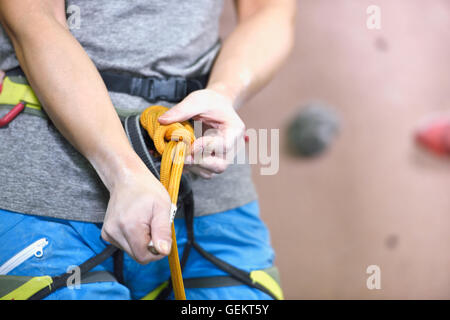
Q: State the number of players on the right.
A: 0